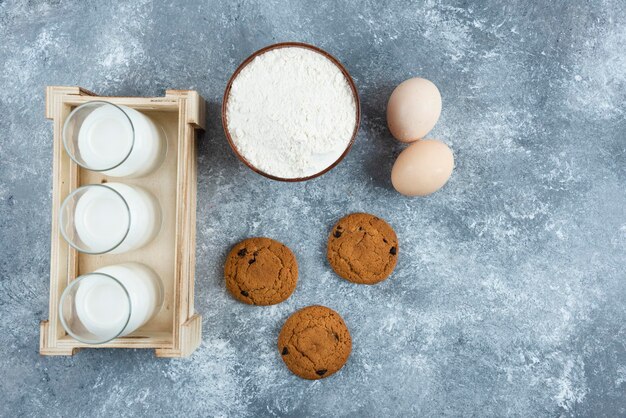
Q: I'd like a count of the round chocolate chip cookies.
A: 3